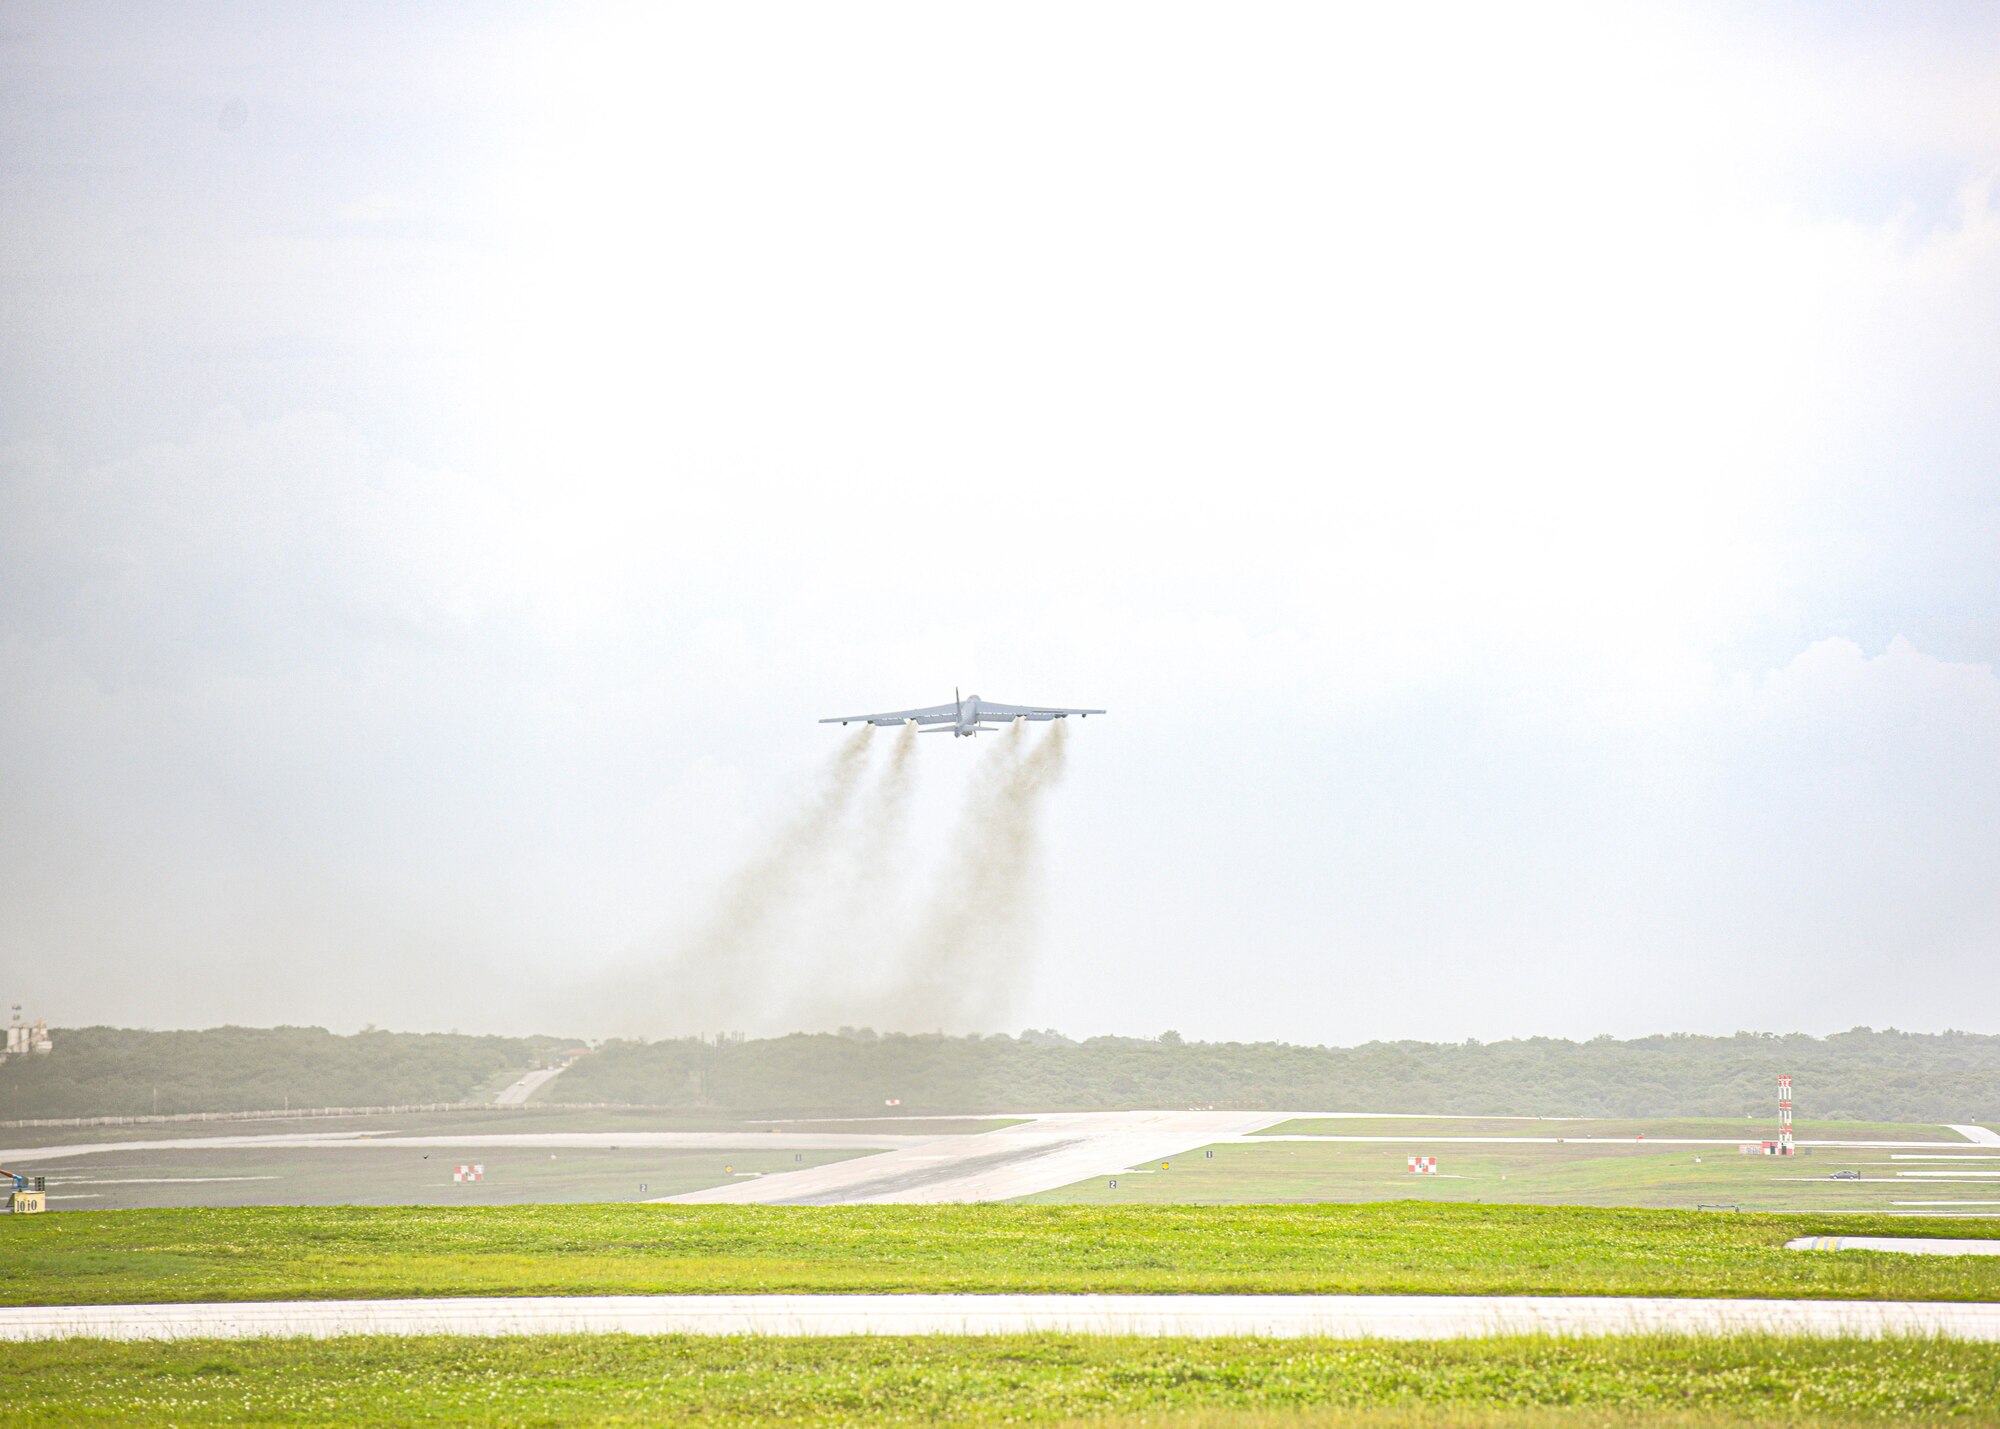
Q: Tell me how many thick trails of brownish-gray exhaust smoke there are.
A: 4